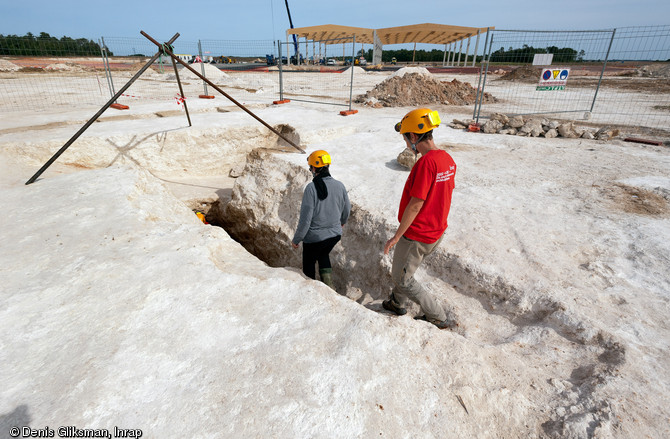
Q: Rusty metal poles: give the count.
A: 3